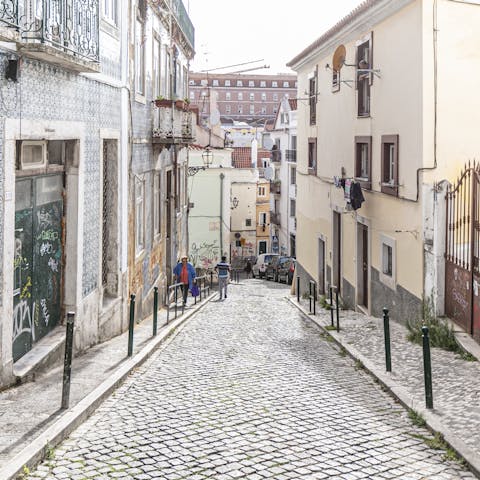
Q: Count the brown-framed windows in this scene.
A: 3